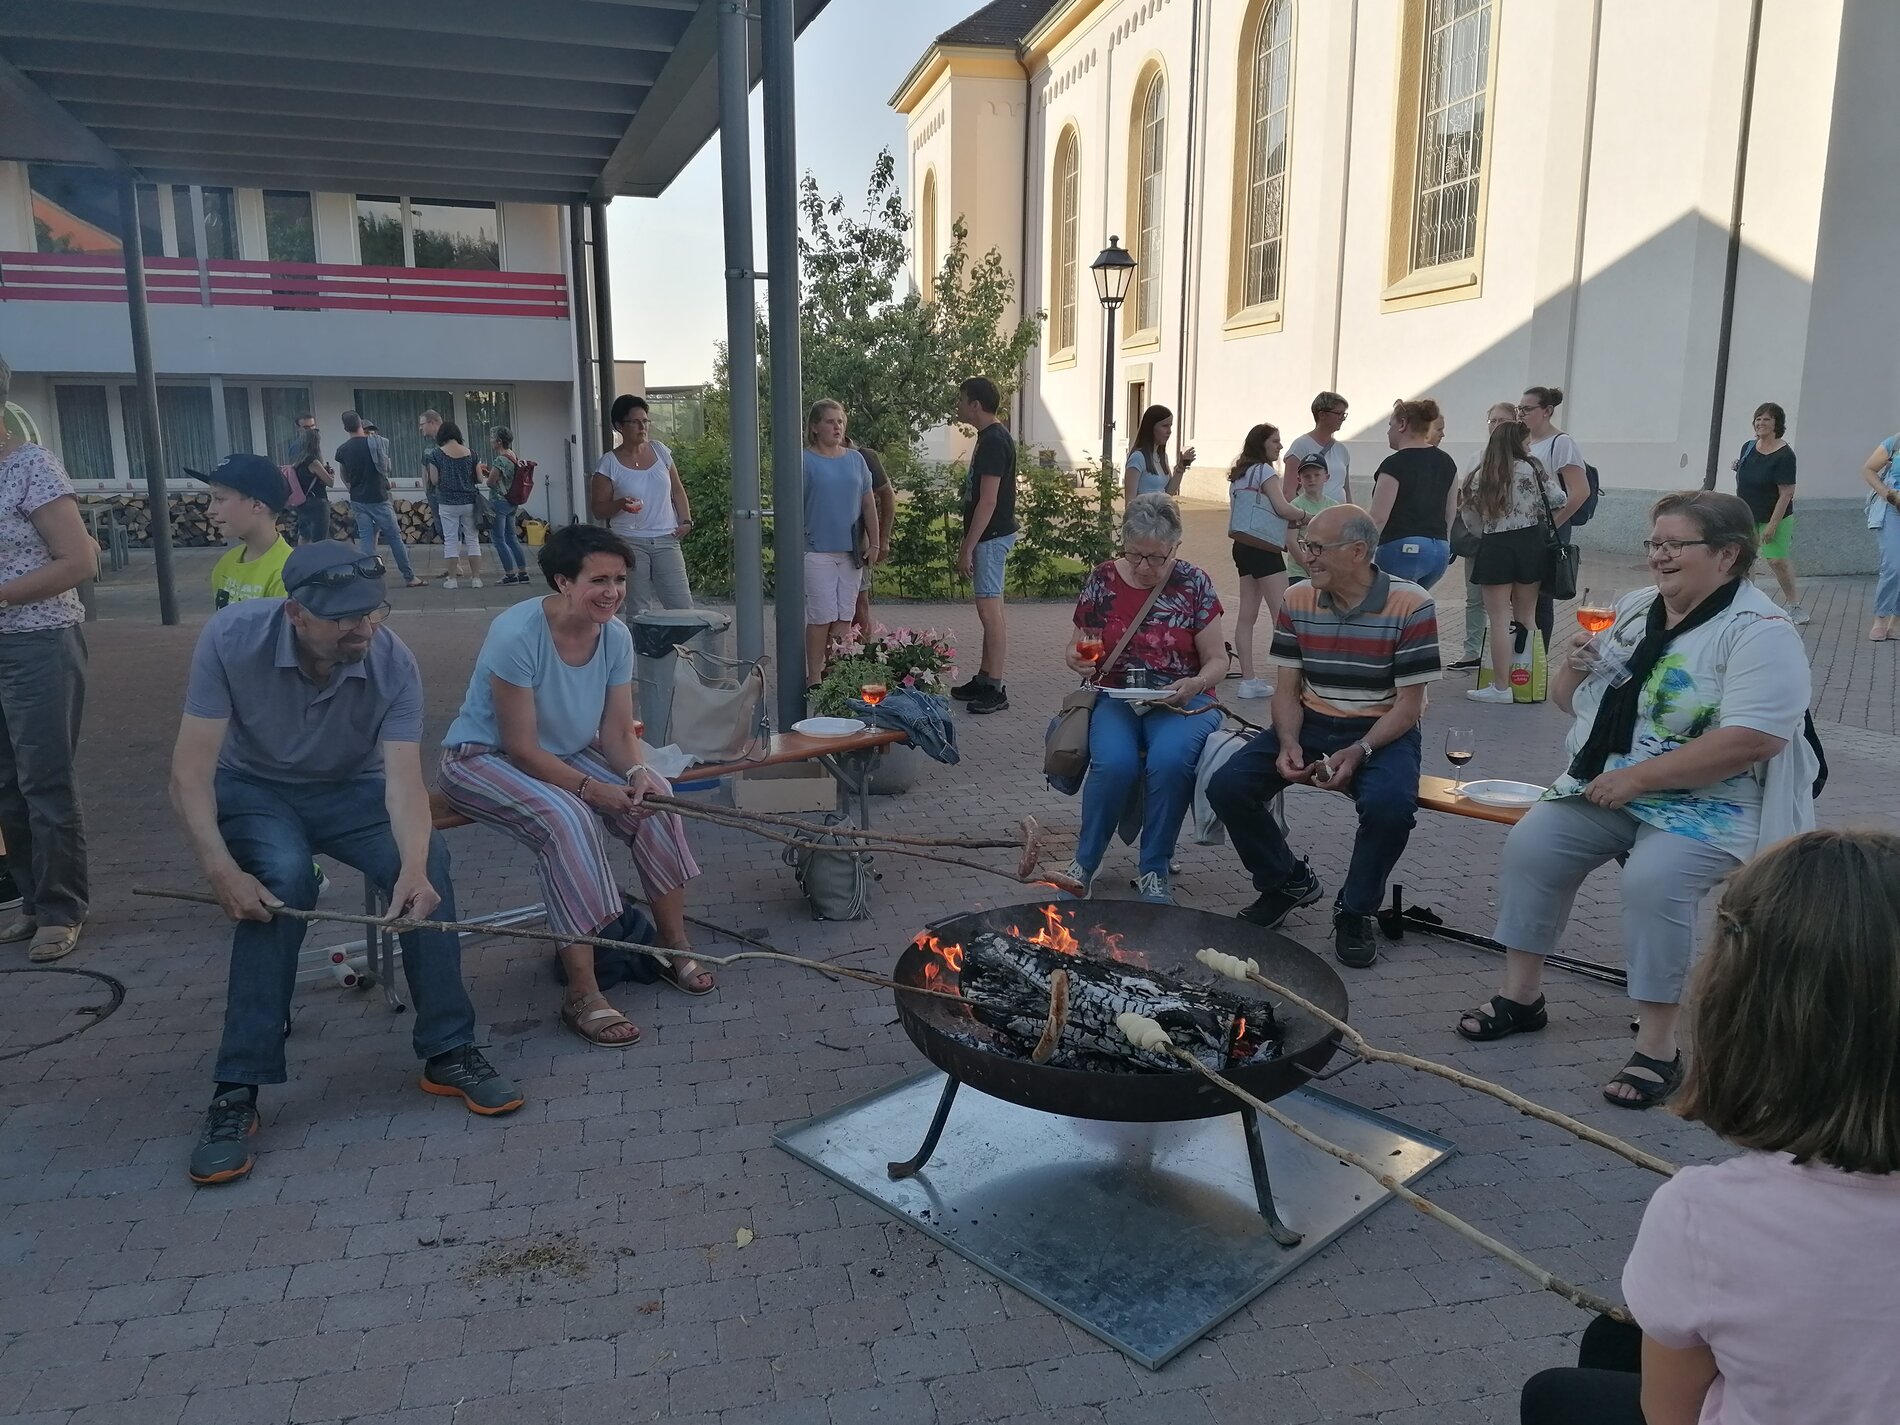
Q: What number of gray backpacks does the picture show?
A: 1